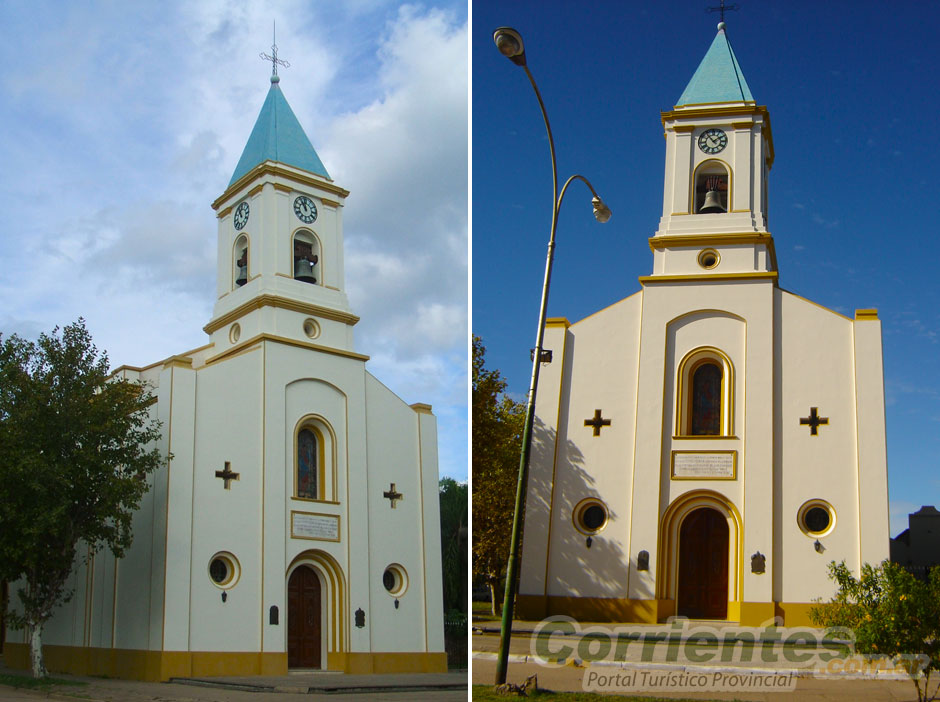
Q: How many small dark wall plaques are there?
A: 4